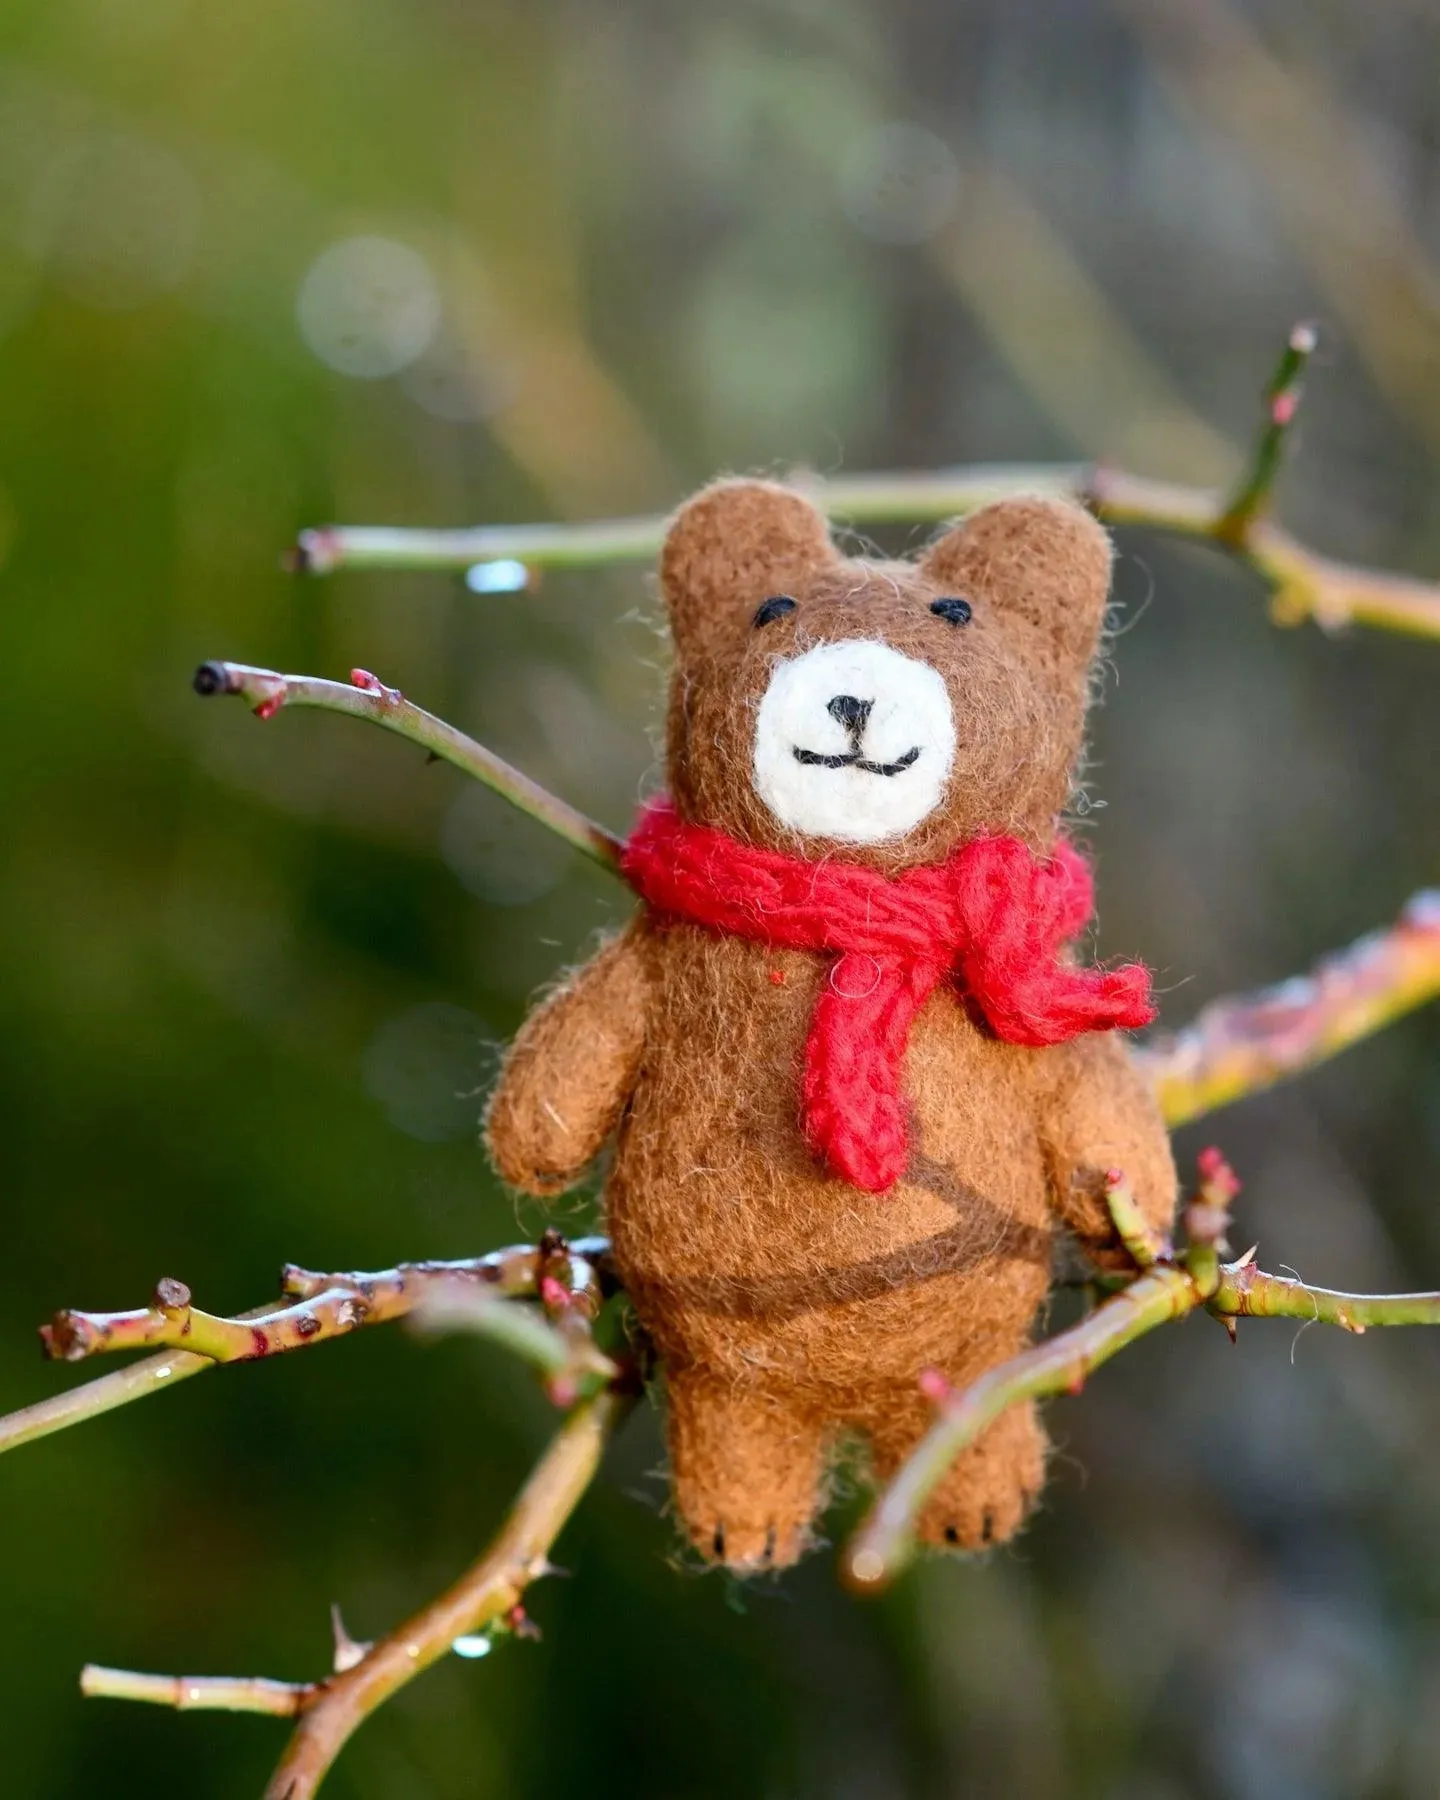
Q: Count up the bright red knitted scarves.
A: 1